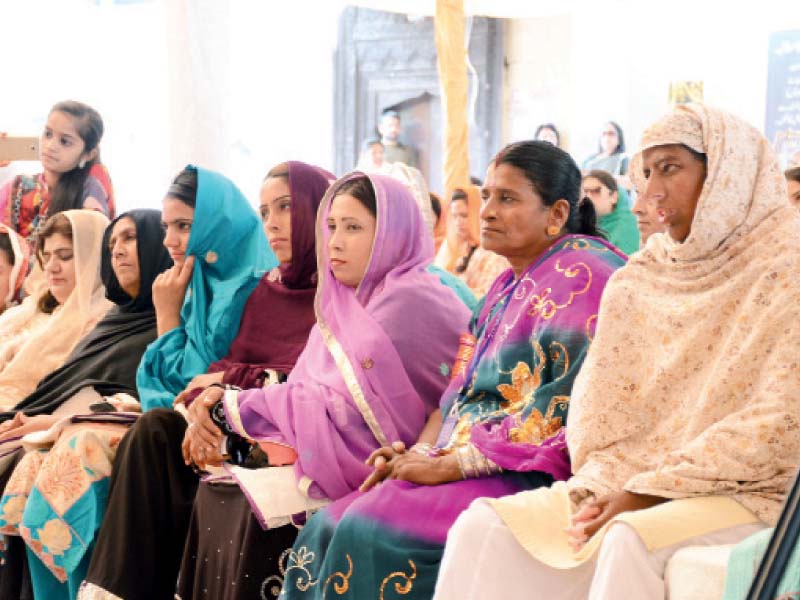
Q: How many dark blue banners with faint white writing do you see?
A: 1